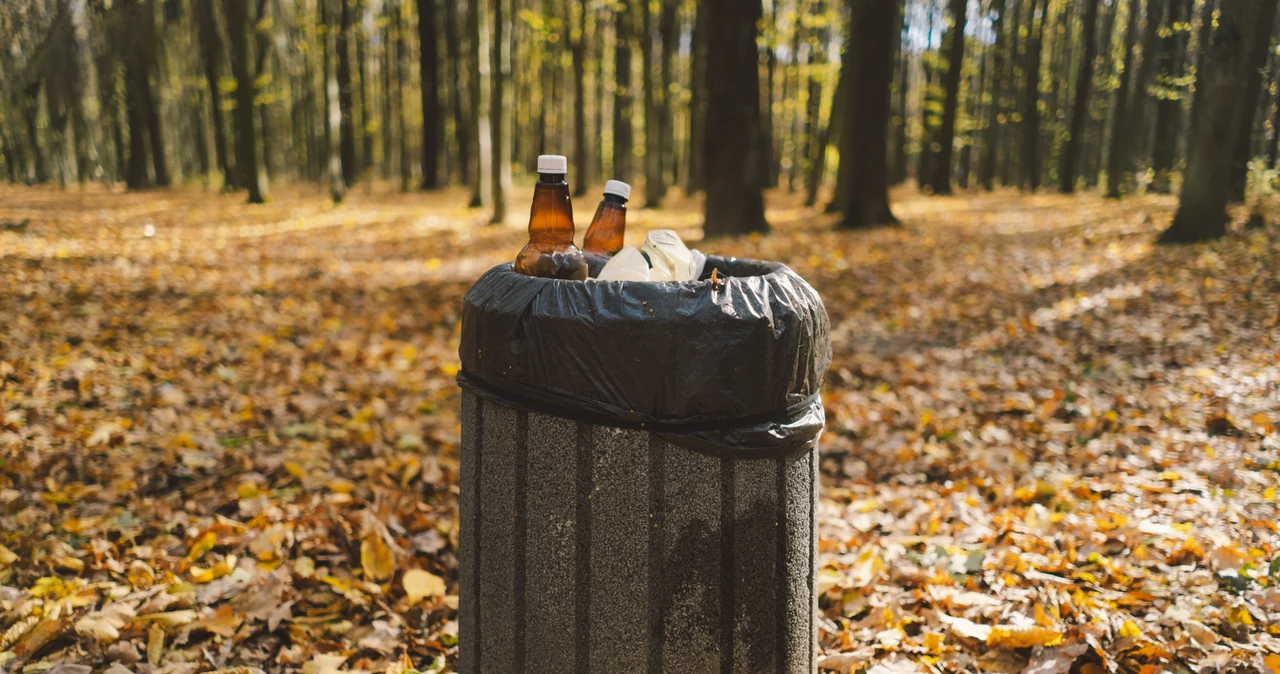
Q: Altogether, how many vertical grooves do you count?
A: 7